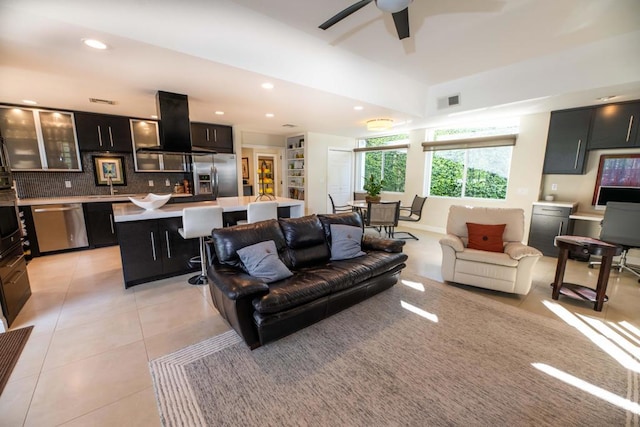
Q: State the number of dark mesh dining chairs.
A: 4